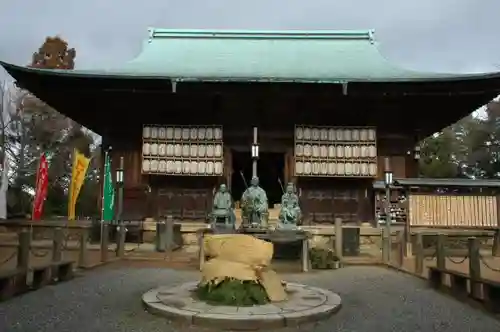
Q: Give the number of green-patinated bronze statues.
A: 3